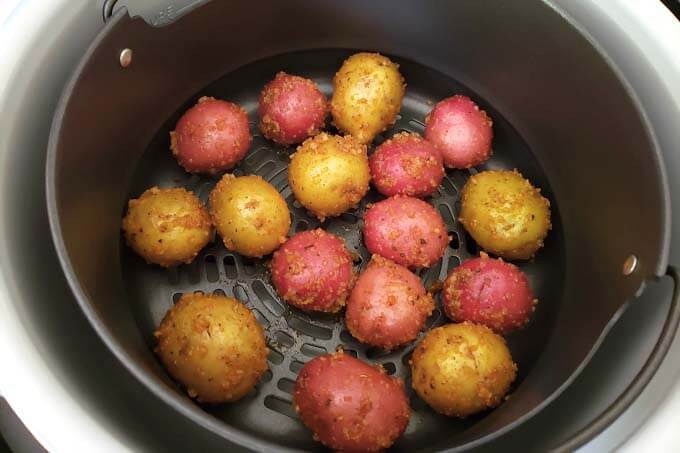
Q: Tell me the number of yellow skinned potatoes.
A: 7